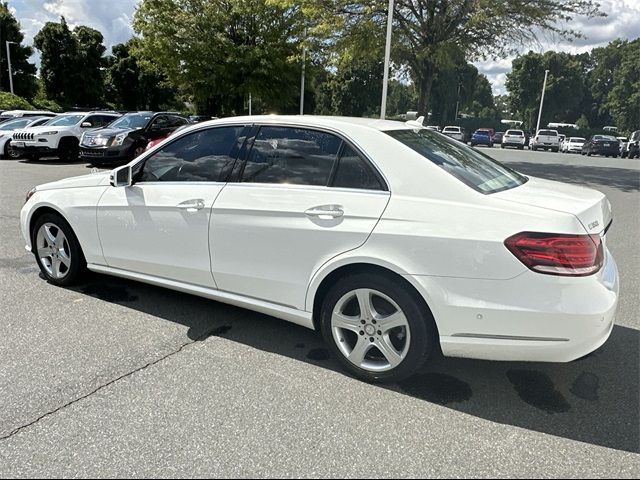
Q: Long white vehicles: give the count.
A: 1